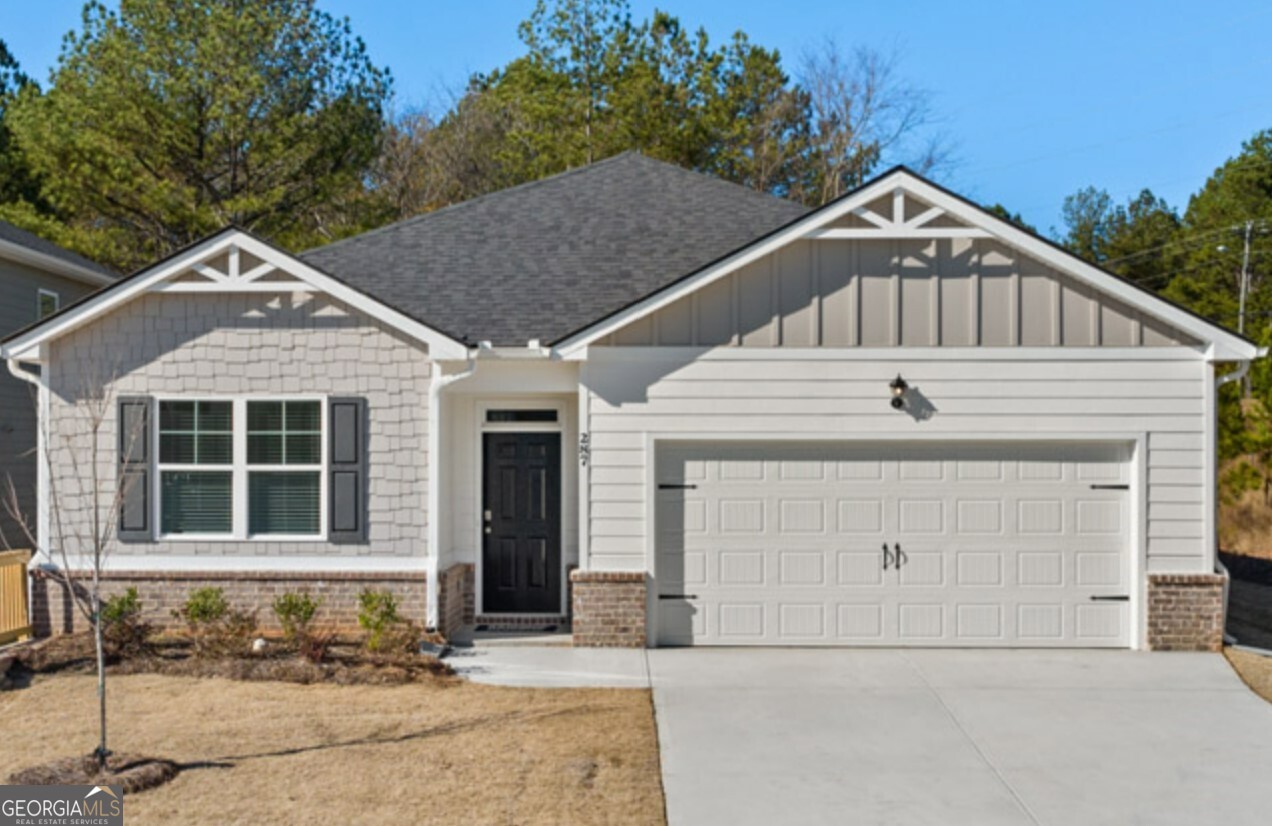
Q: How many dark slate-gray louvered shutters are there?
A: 2